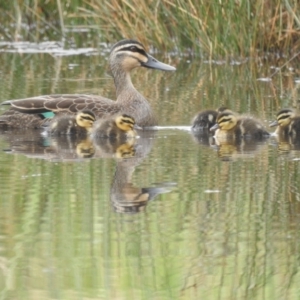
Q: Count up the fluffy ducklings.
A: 5